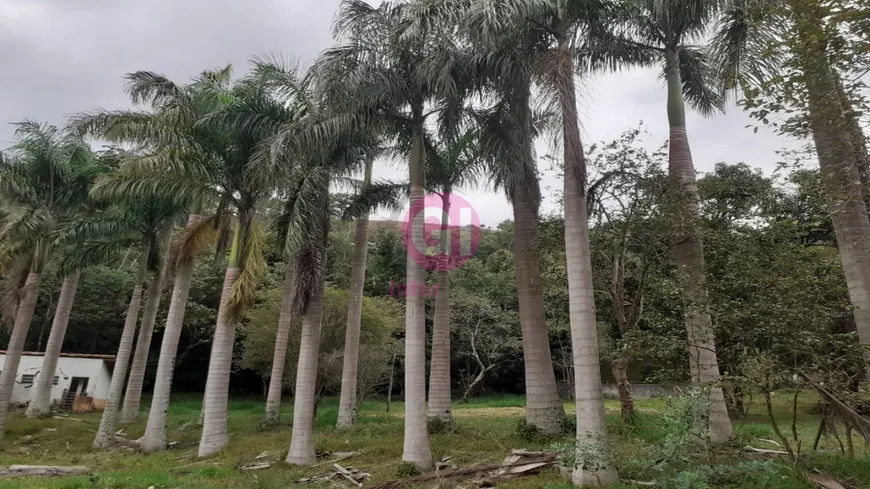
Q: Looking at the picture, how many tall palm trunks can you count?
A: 15